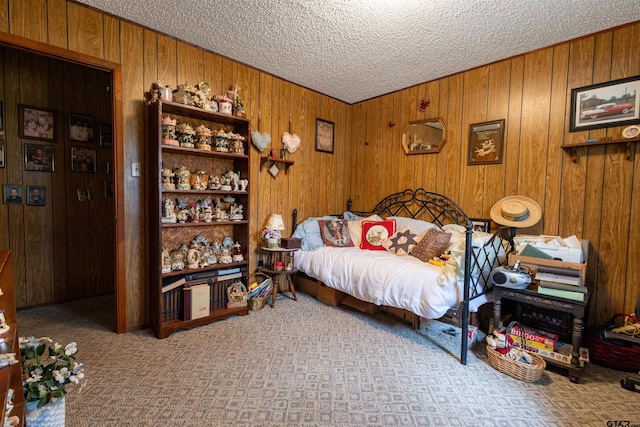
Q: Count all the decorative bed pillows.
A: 4